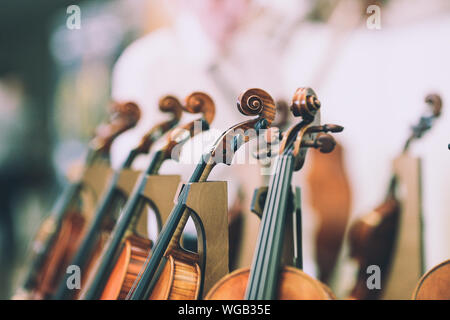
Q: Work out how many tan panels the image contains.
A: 5